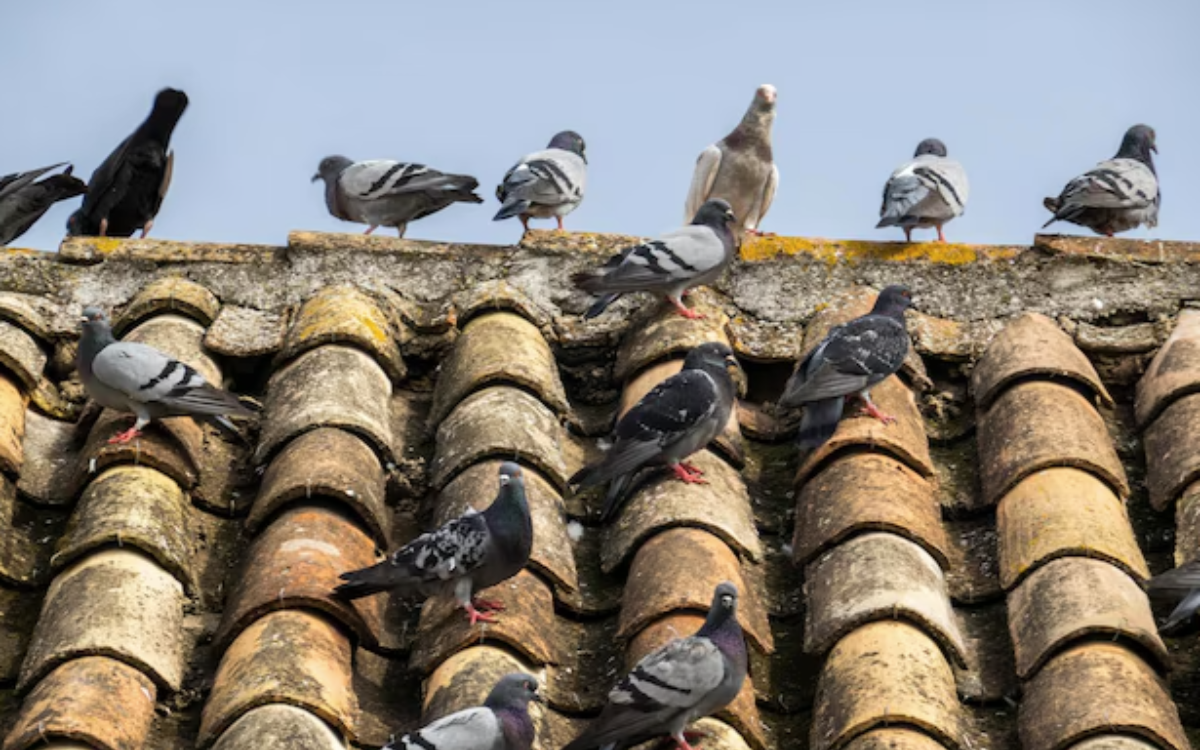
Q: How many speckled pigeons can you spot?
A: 3